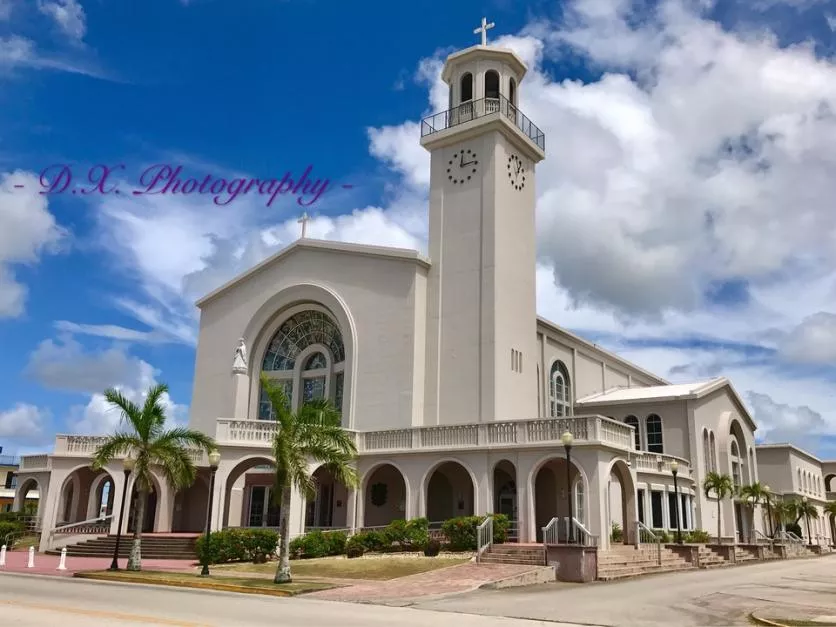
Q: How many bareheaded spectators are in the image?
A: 0